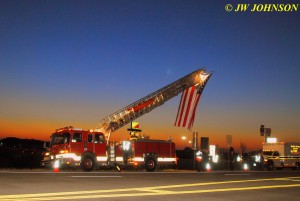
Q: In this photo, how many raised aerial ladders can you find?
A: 1